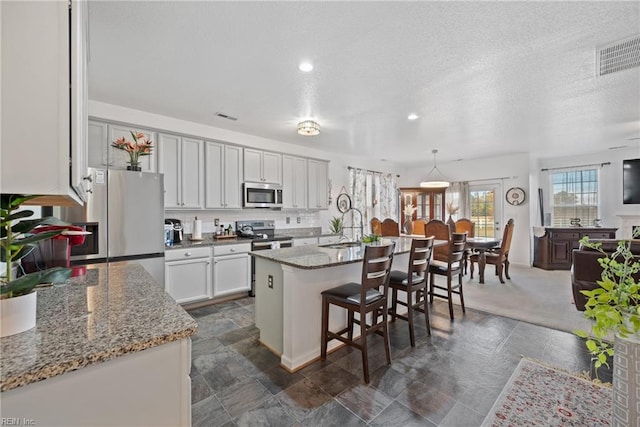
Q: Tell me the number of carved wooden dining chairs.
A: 6